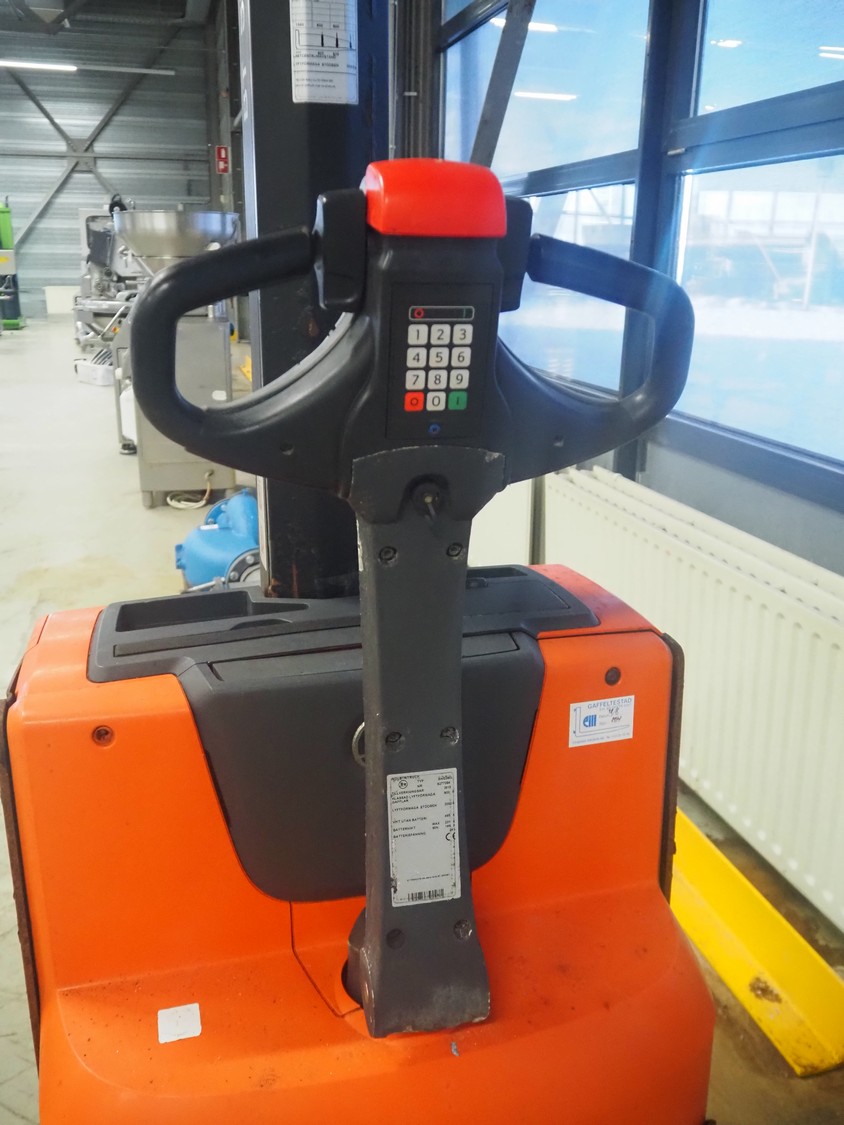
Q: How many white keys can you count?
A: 10